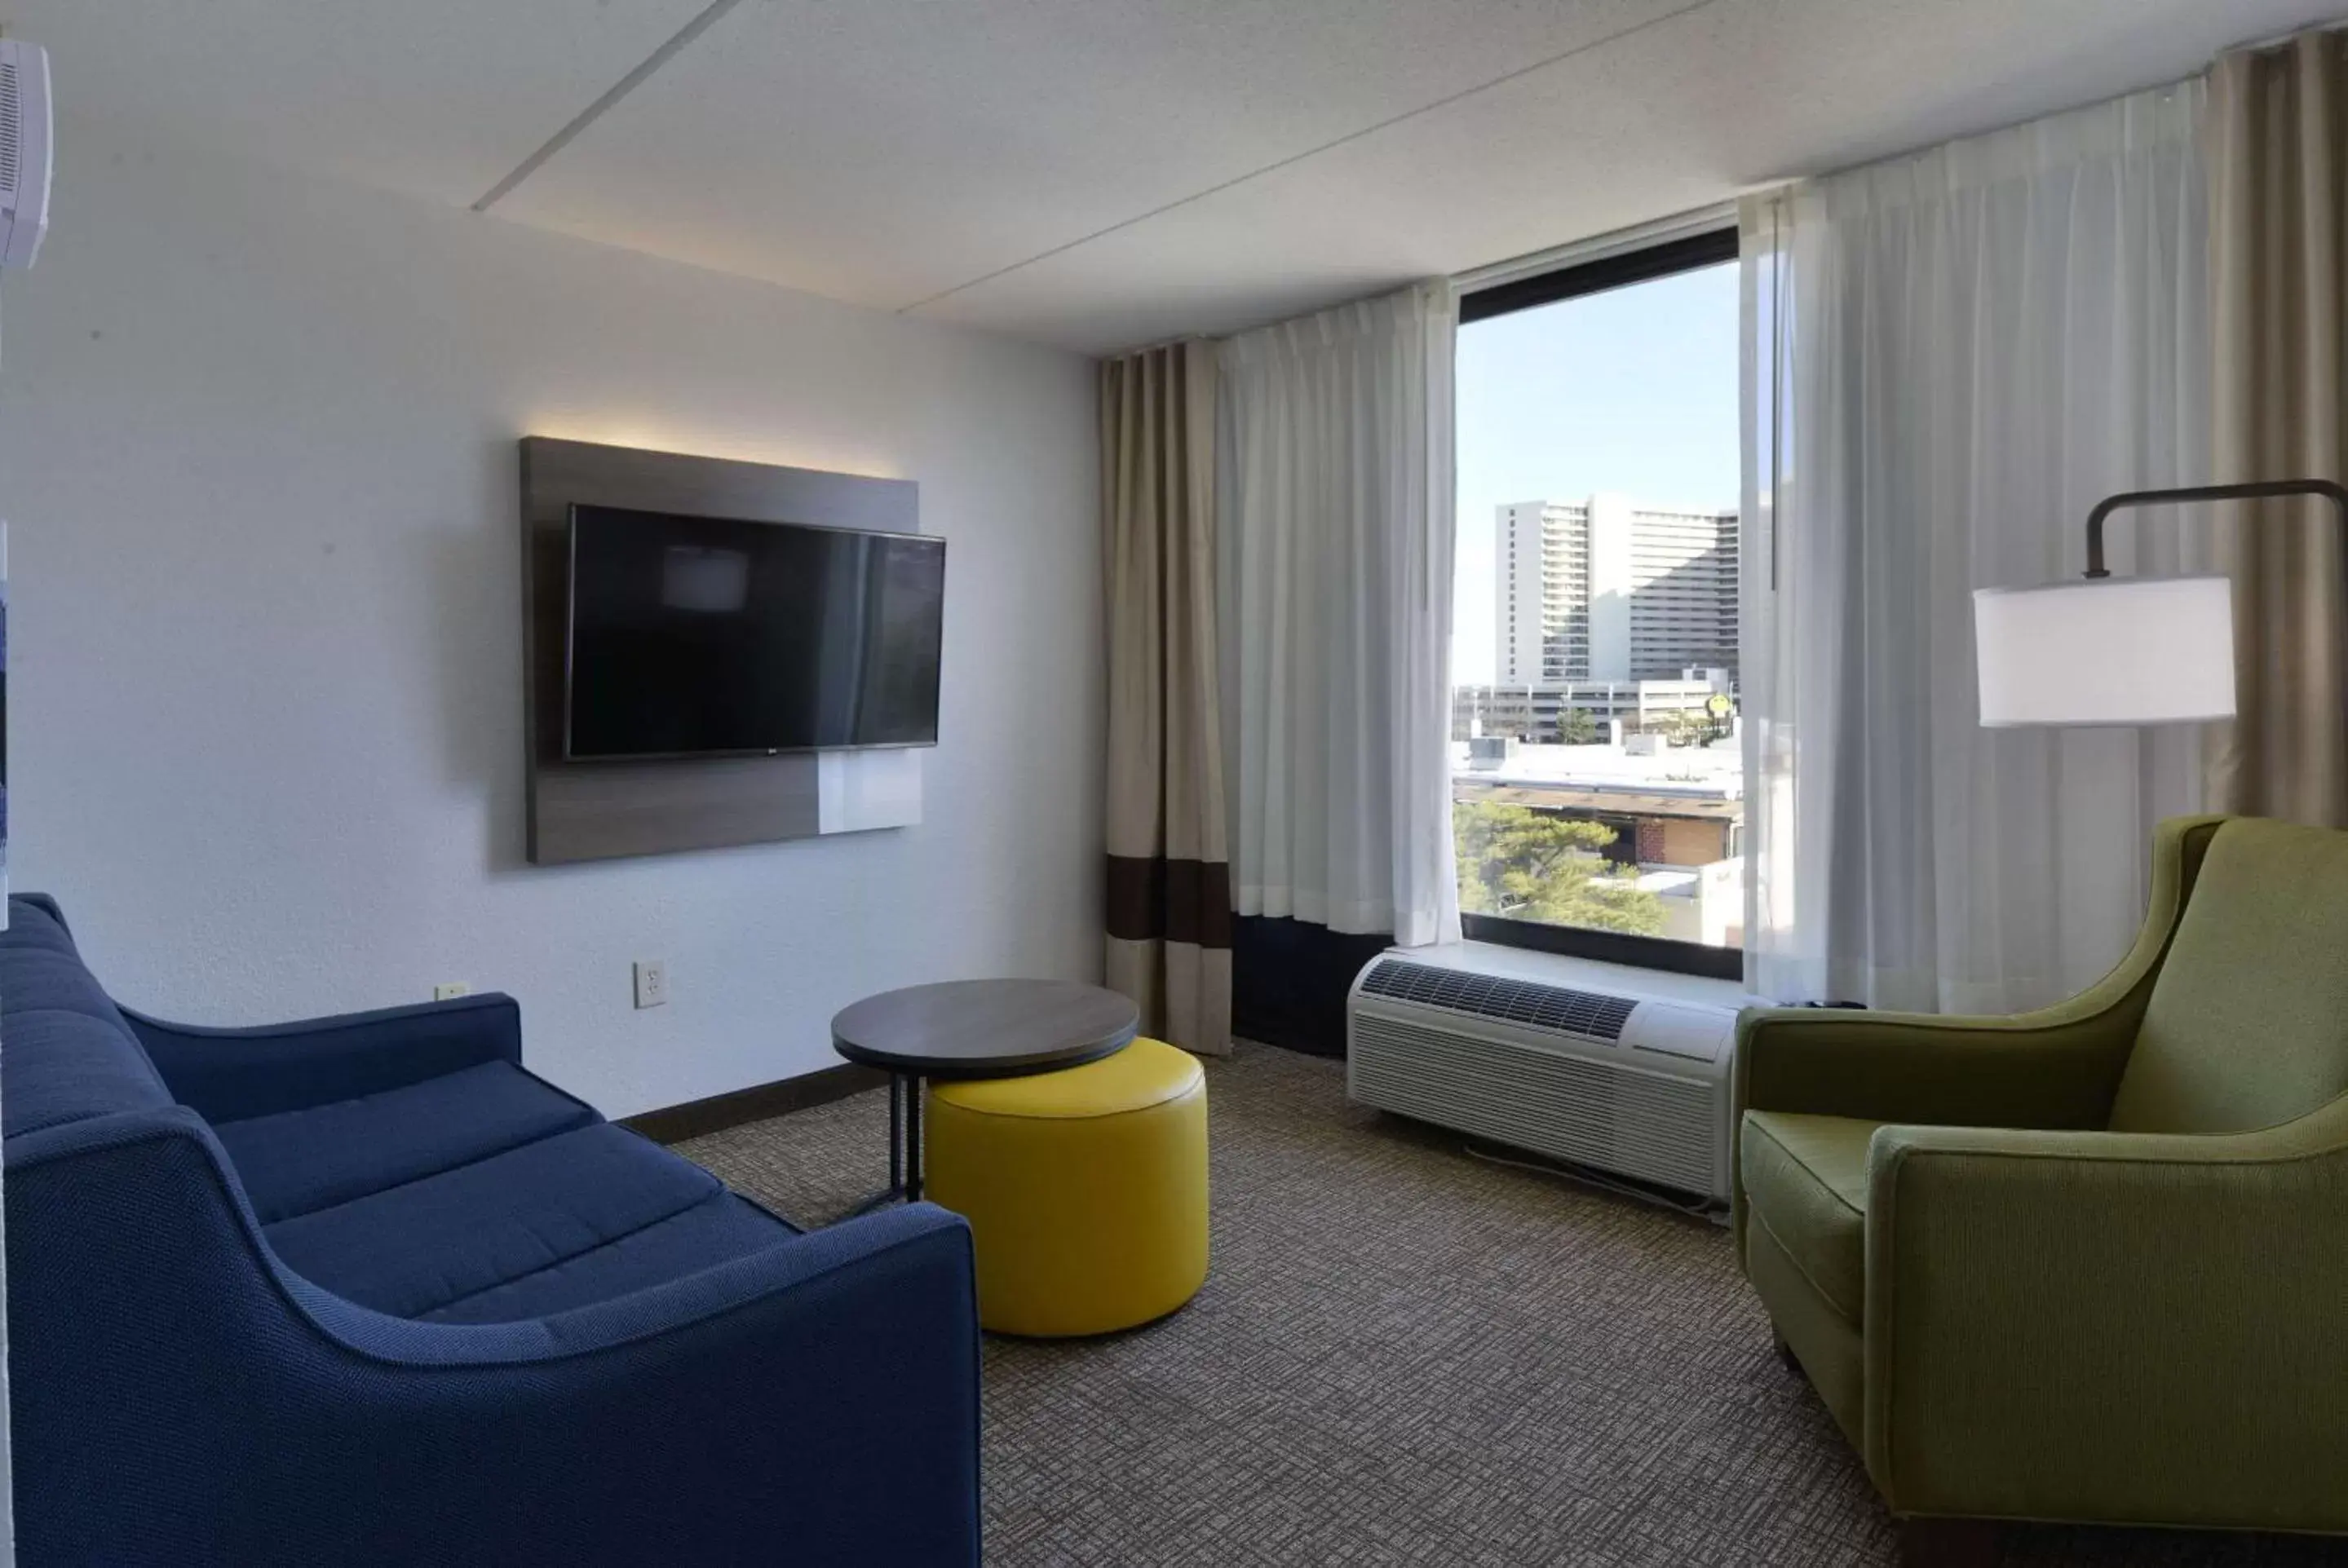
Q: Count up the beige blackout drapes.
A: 2